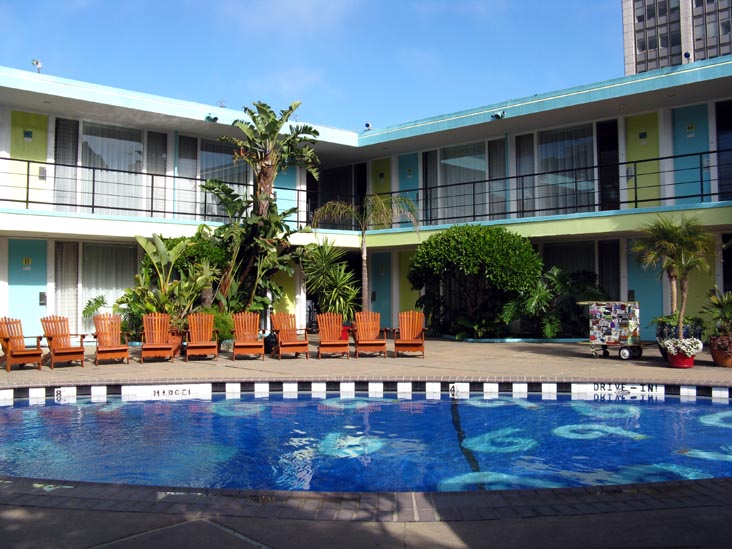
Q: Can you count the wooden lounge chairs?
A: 10